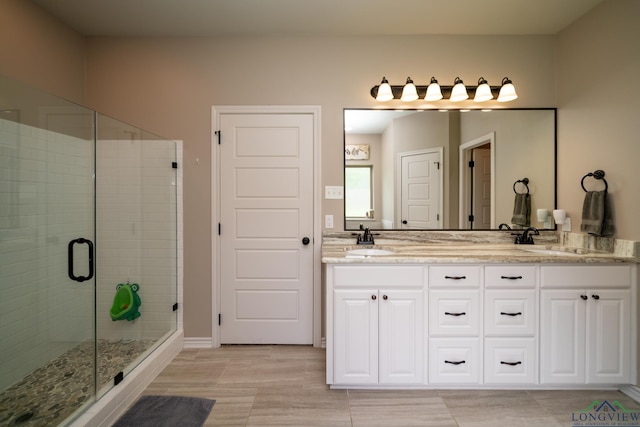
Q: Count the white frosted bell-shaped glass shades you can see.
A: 6